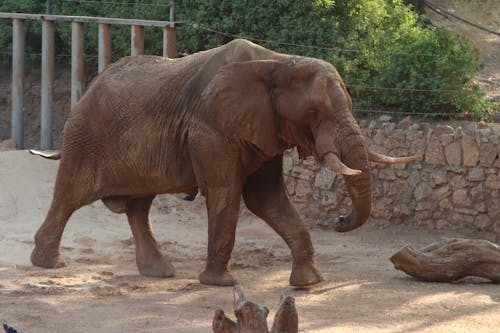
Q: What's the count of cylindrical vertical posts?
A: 6